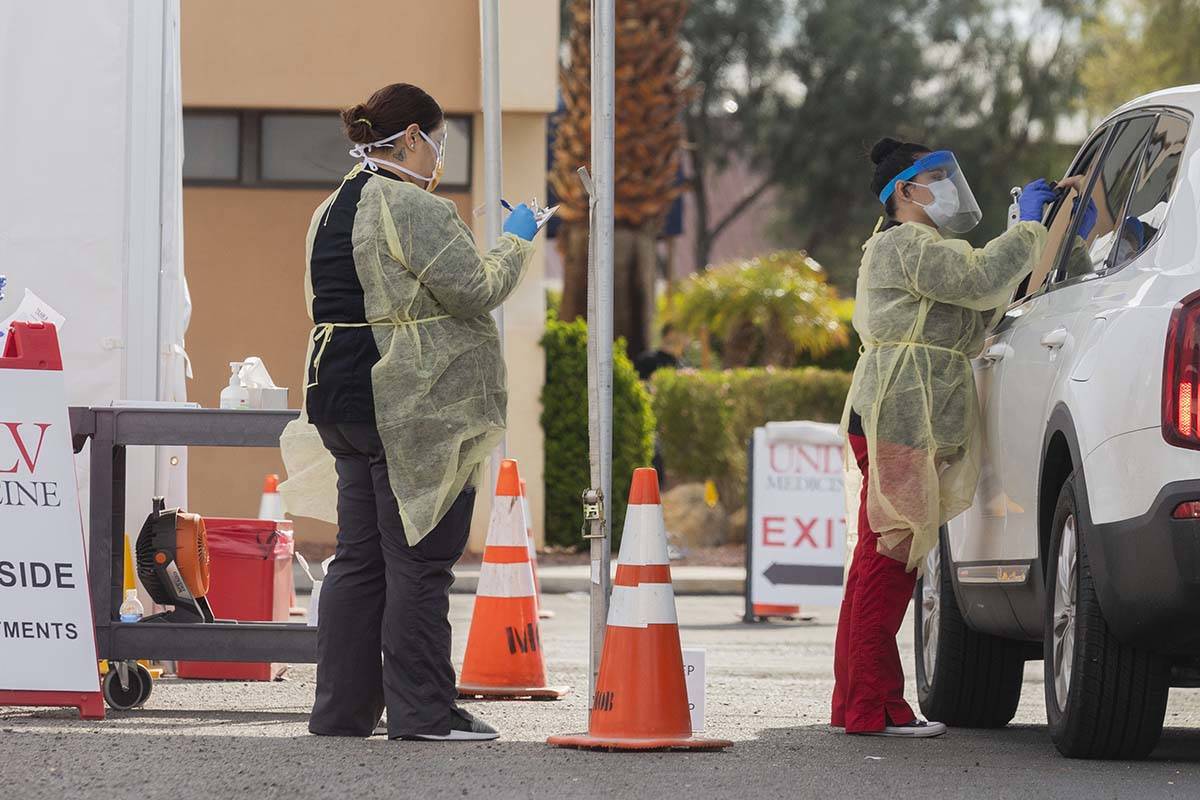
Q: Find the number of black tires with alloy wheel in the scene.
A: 2